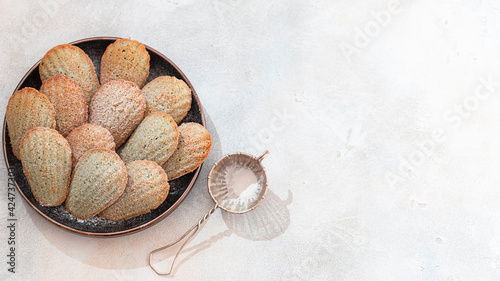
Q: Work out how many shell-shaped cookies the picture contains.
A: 12